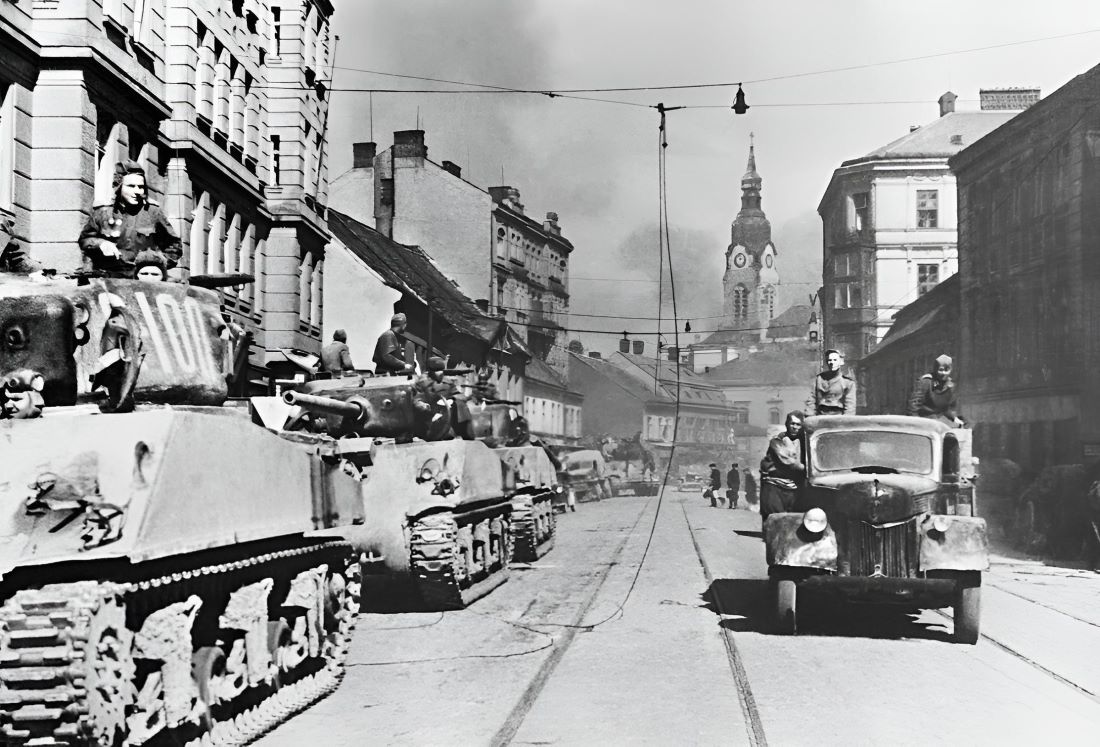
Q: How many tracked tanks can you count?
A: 3